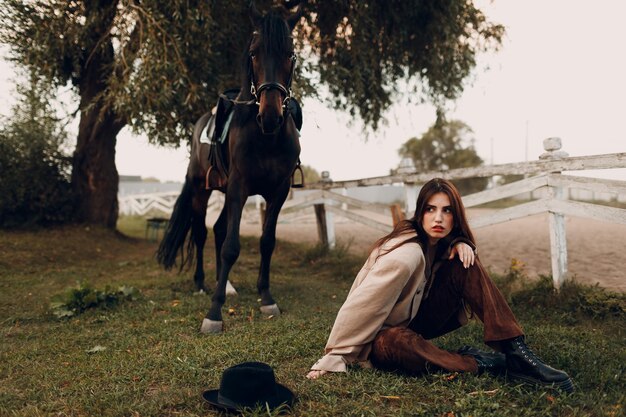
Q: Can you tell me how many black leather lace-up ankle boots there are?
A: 2